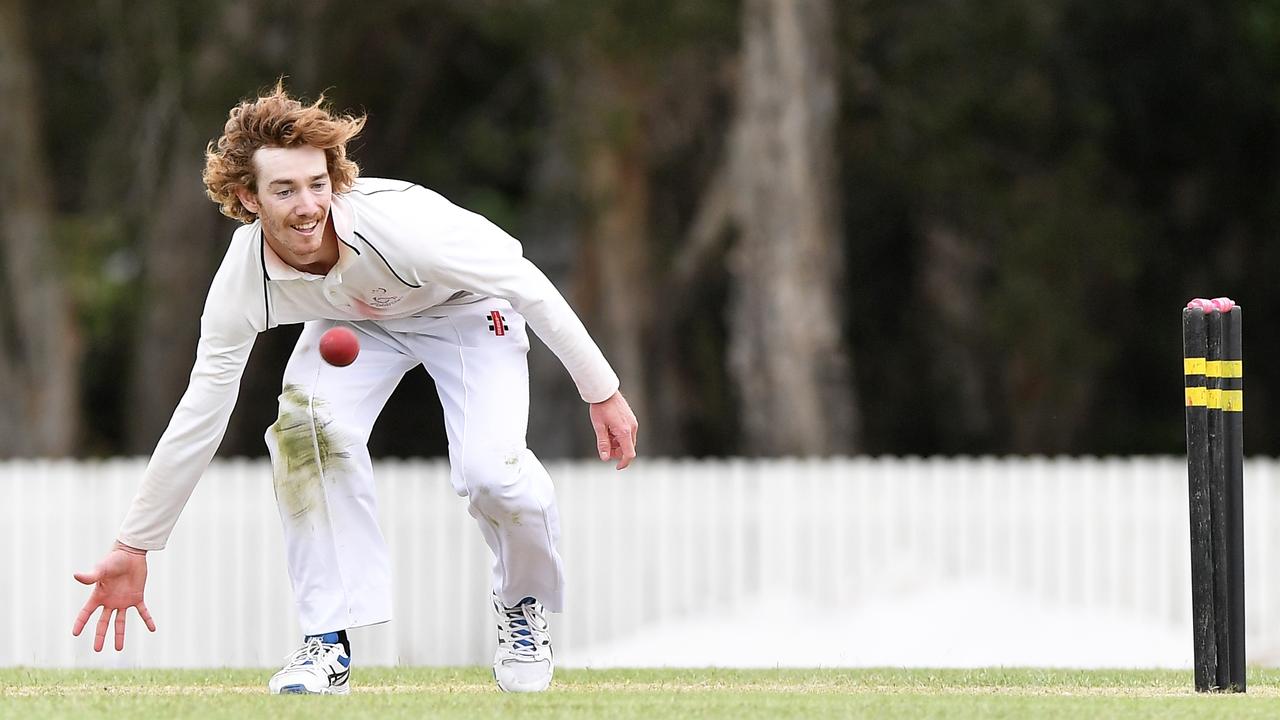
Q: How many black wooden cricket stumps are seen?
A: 3